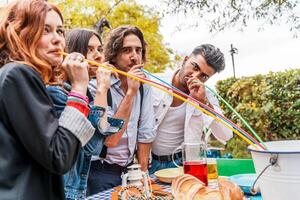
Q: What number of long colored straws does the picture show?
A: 4